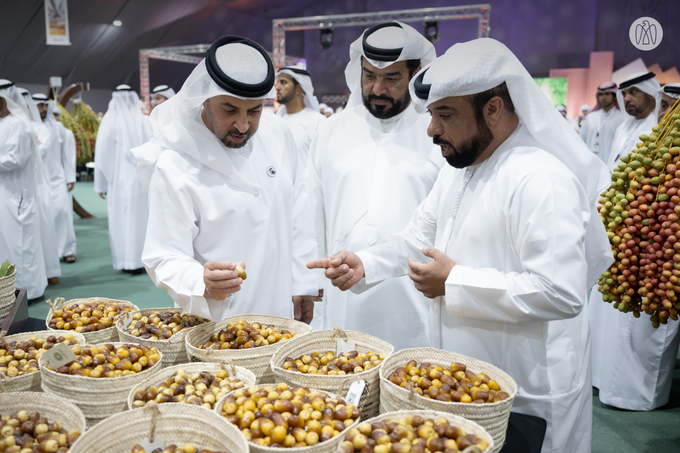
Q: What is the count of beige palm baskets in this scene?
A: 13